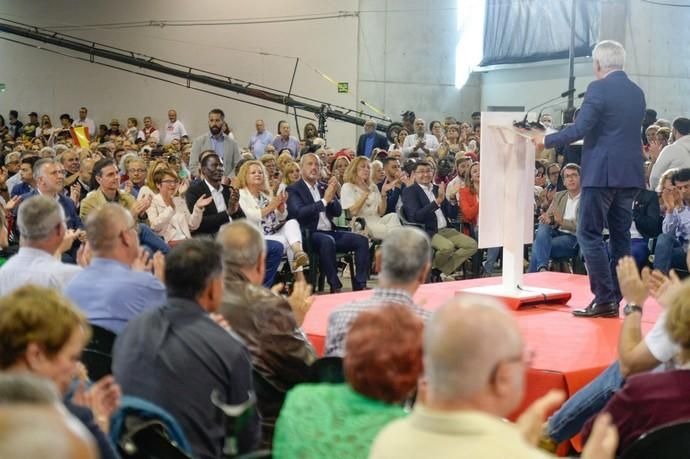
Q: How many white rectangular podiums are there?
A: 1